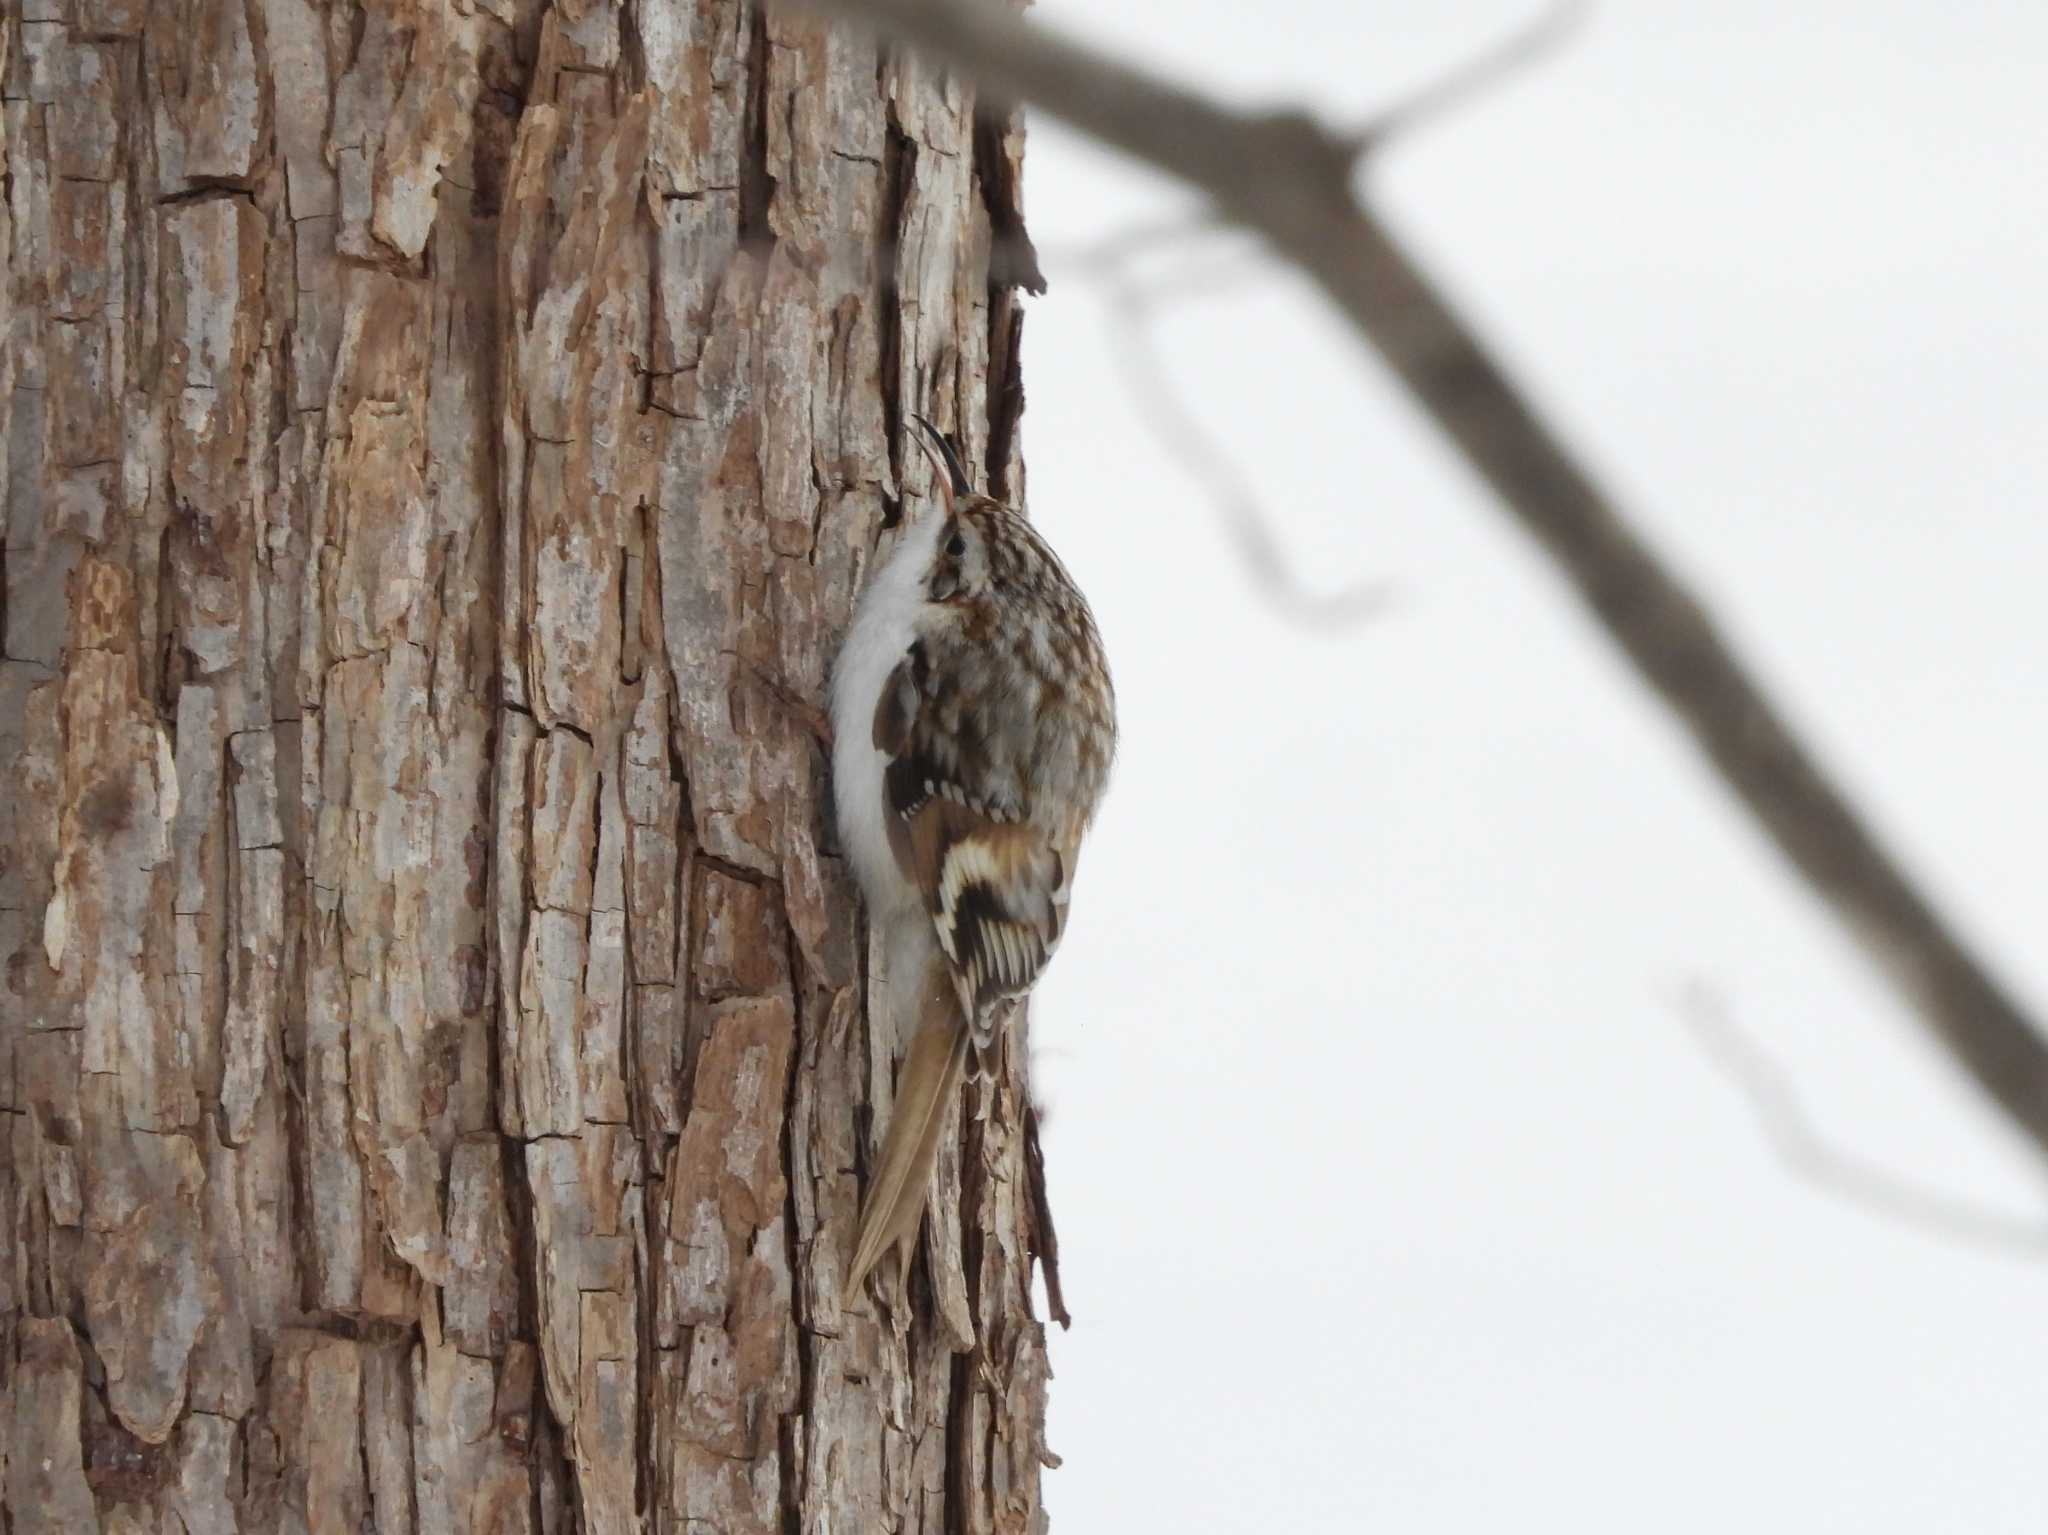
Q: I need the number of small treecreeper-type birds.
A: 1